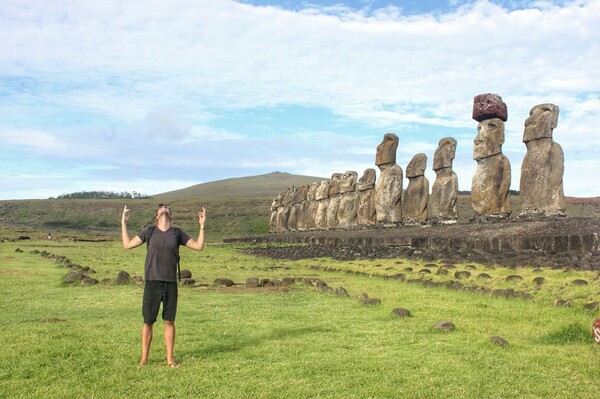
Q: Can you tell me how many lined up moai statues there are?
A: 15